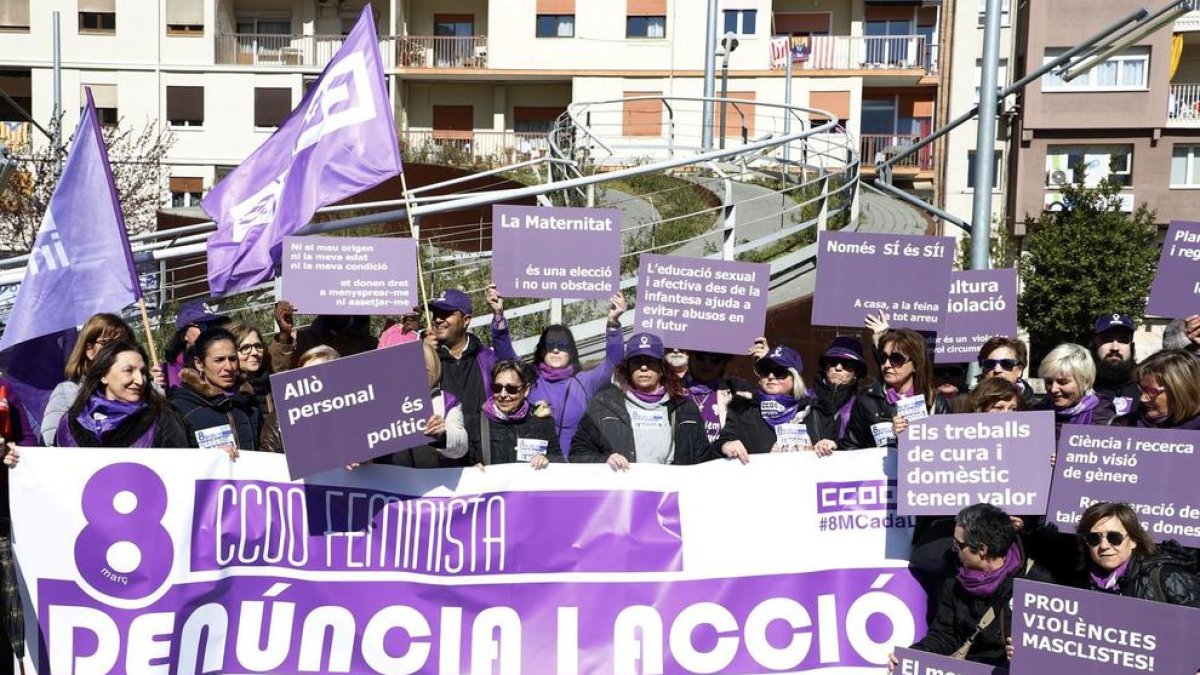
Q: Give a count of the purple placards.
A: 11